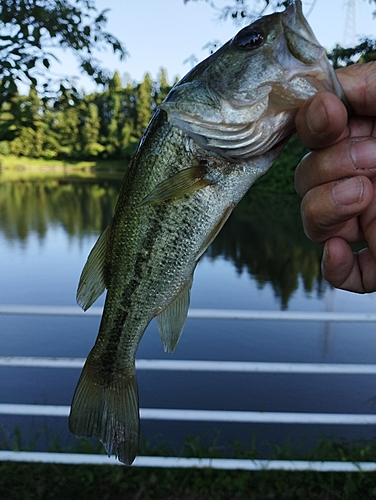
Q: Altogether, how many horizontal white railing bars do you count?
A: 4